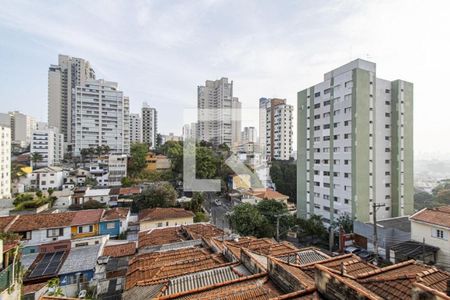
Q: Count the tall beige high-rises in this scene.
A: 2